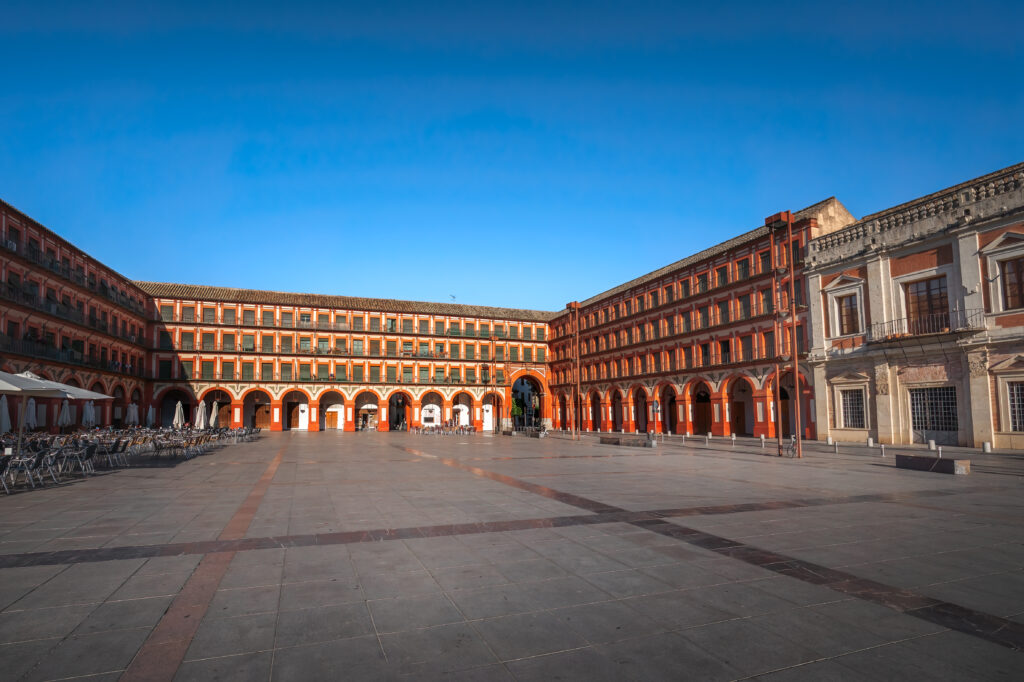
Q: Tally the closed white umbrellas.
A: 11